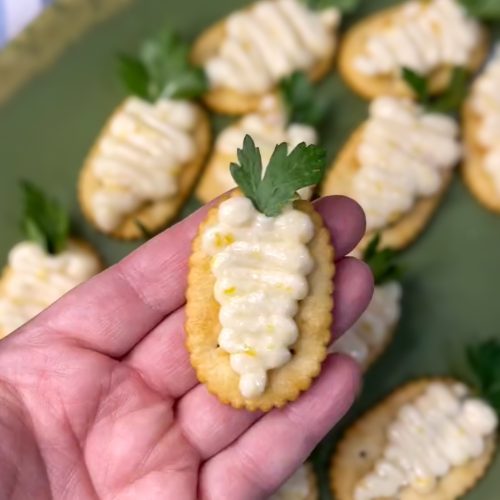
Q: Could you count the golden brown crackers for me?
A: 11